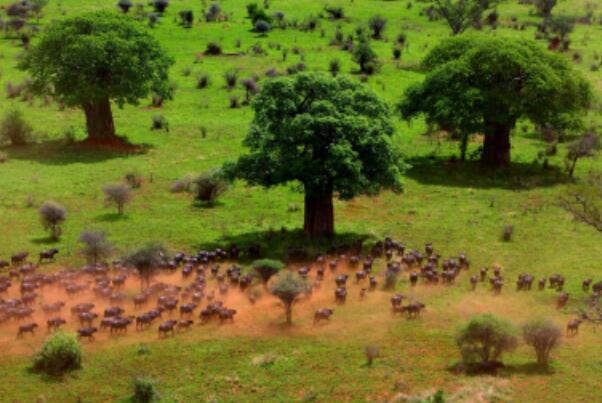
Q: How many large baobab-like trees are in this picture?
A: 3